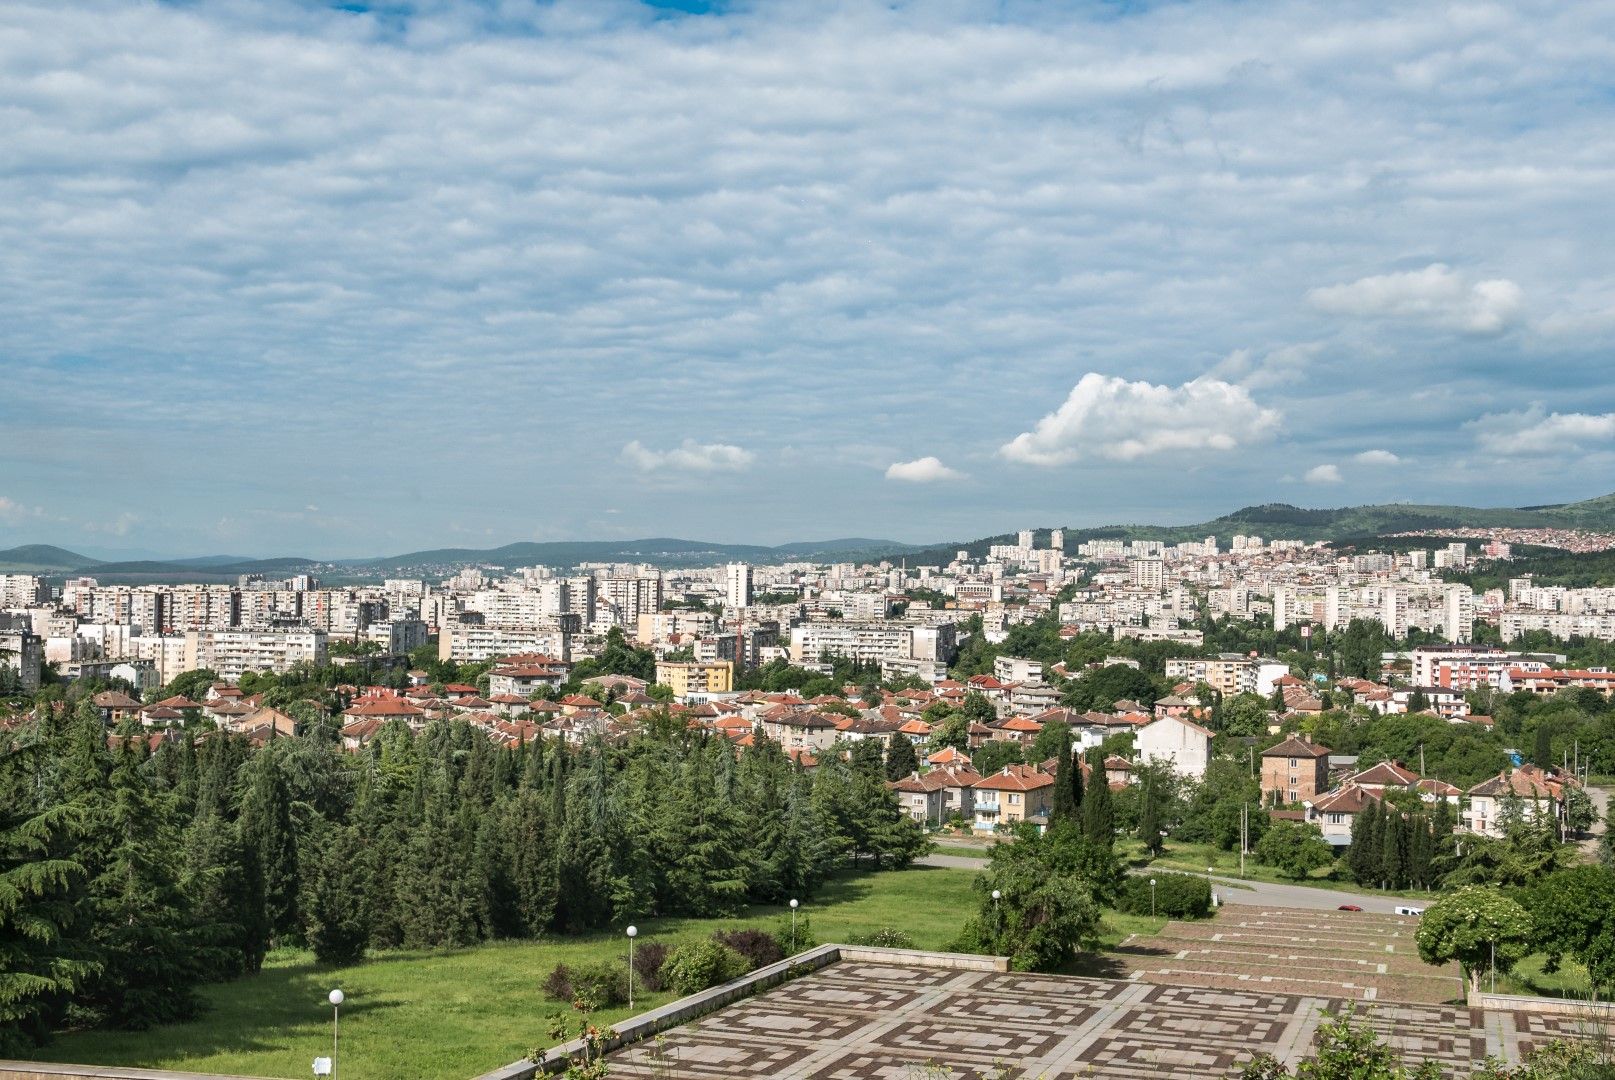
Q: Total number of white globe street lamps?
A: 6